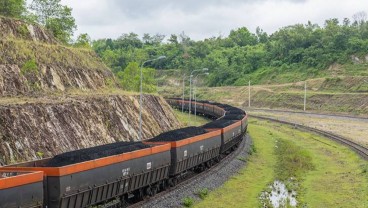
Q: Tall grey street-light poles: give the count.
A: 4